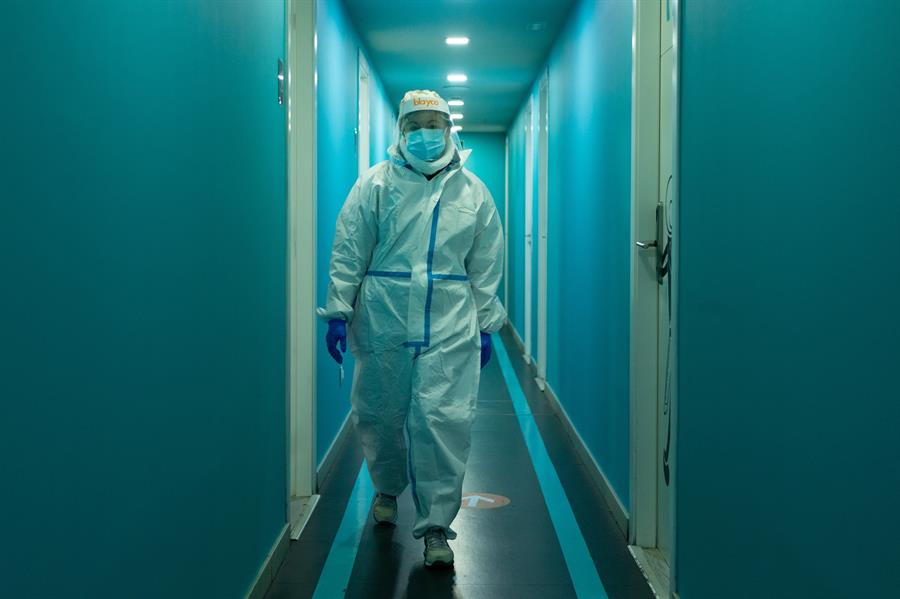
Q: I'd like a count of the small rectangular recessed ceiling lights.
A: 5